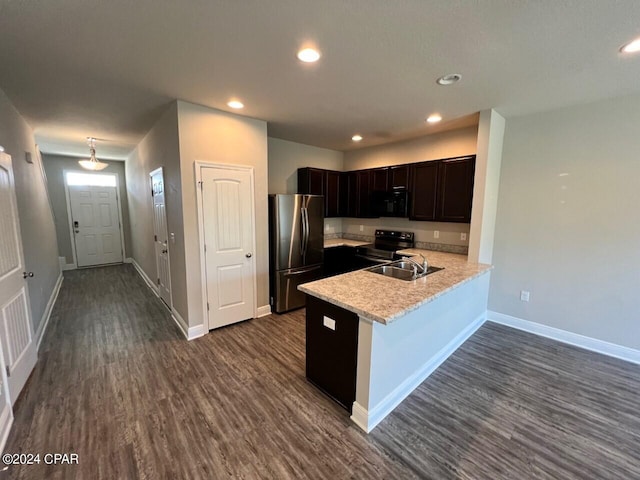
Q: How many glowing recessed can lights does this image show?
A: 5